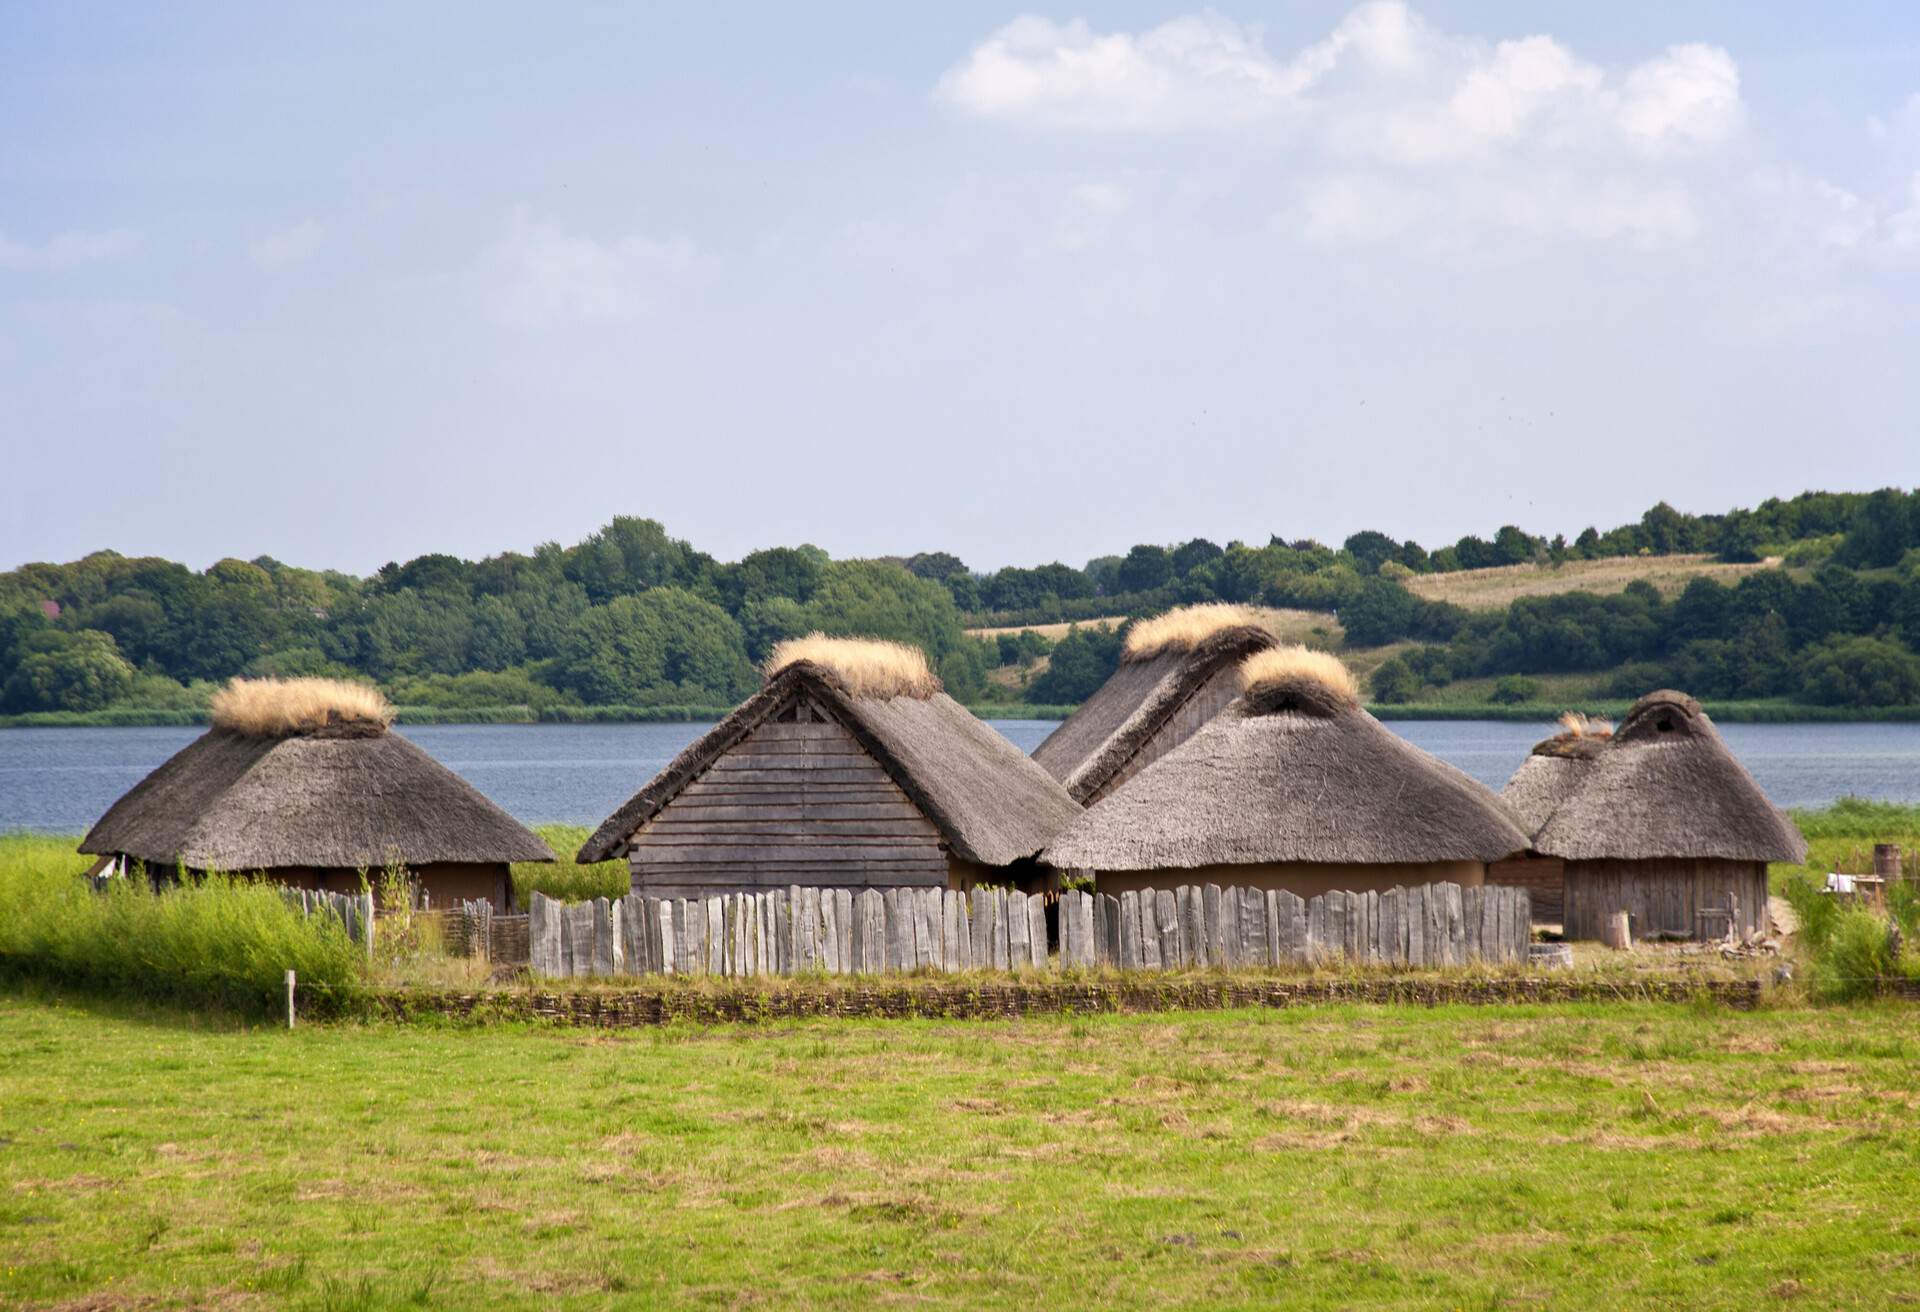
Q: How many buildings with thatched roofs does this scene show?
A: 6